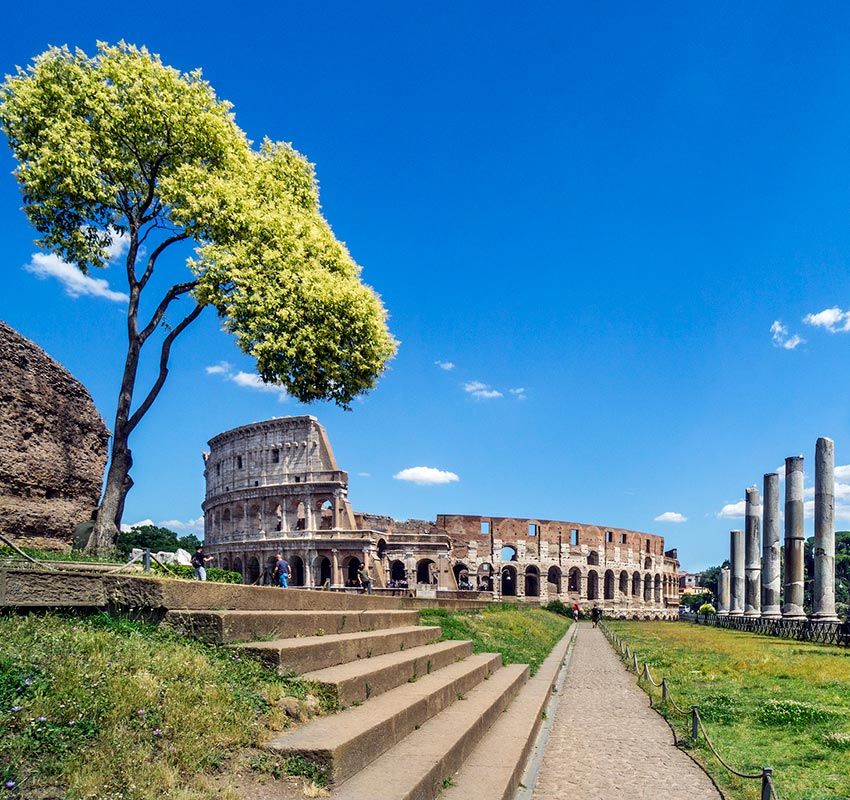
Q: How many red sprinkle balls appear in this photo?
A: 0